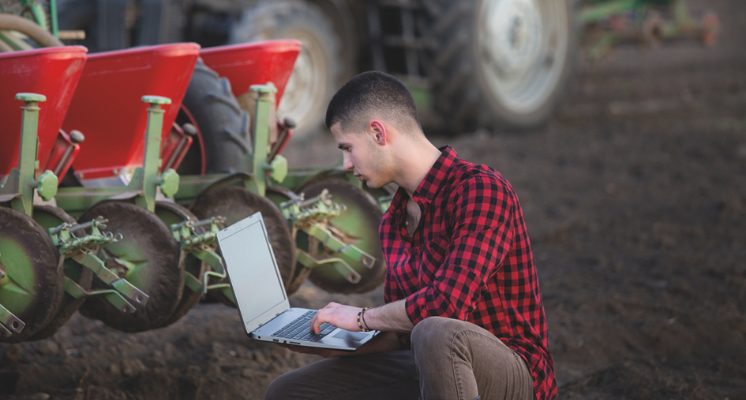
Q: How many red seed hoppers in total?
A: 3